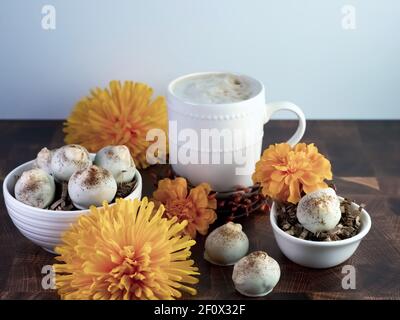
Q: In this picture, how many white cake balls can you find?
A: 8